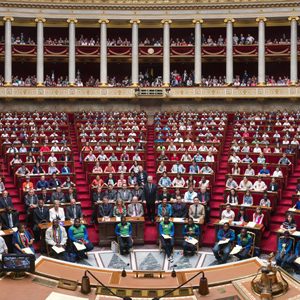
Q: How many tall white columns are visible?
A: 10